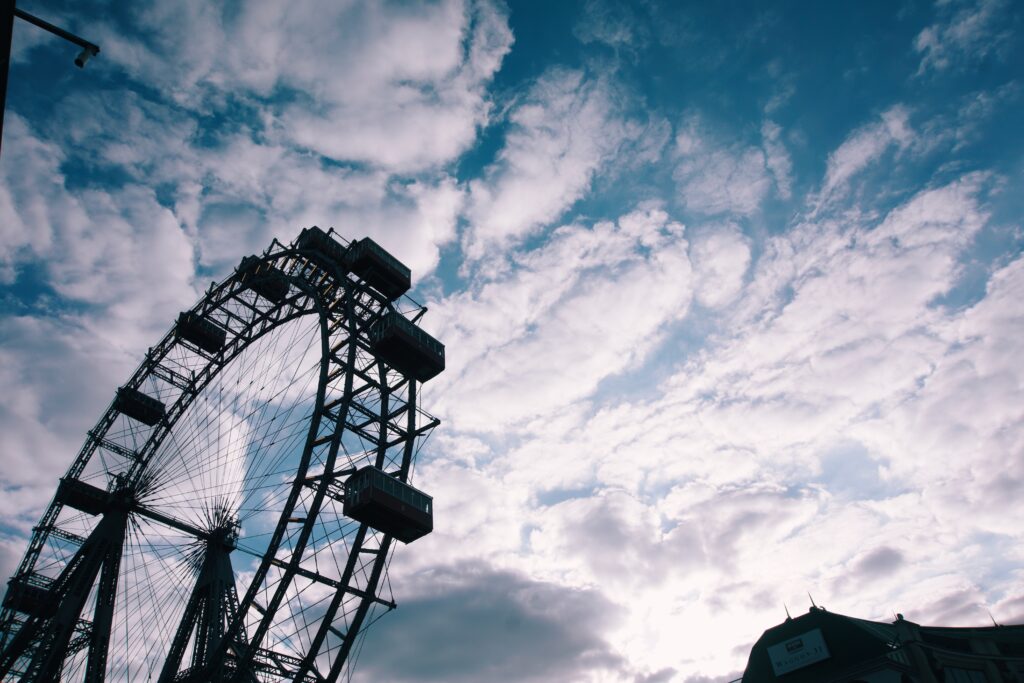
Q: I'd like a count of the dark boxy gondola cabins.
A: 9